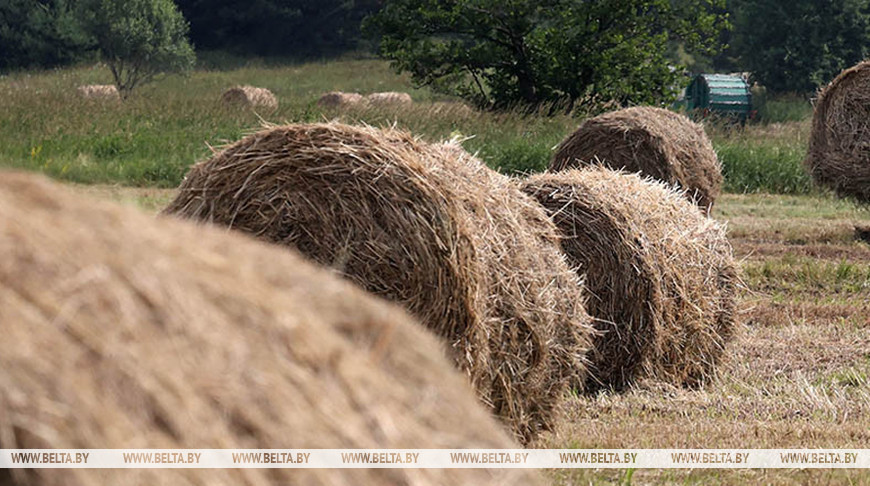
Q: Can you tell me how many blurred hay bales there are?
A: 1